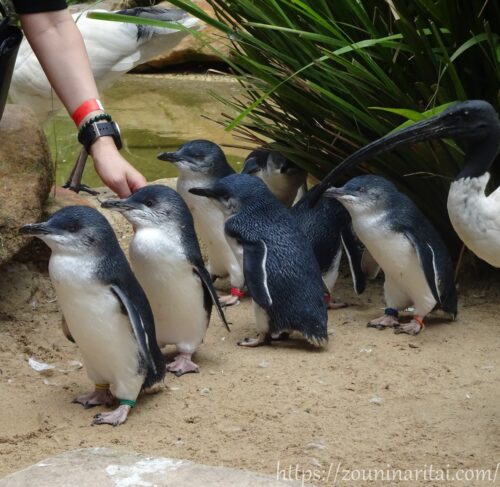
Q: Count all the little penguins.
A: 7